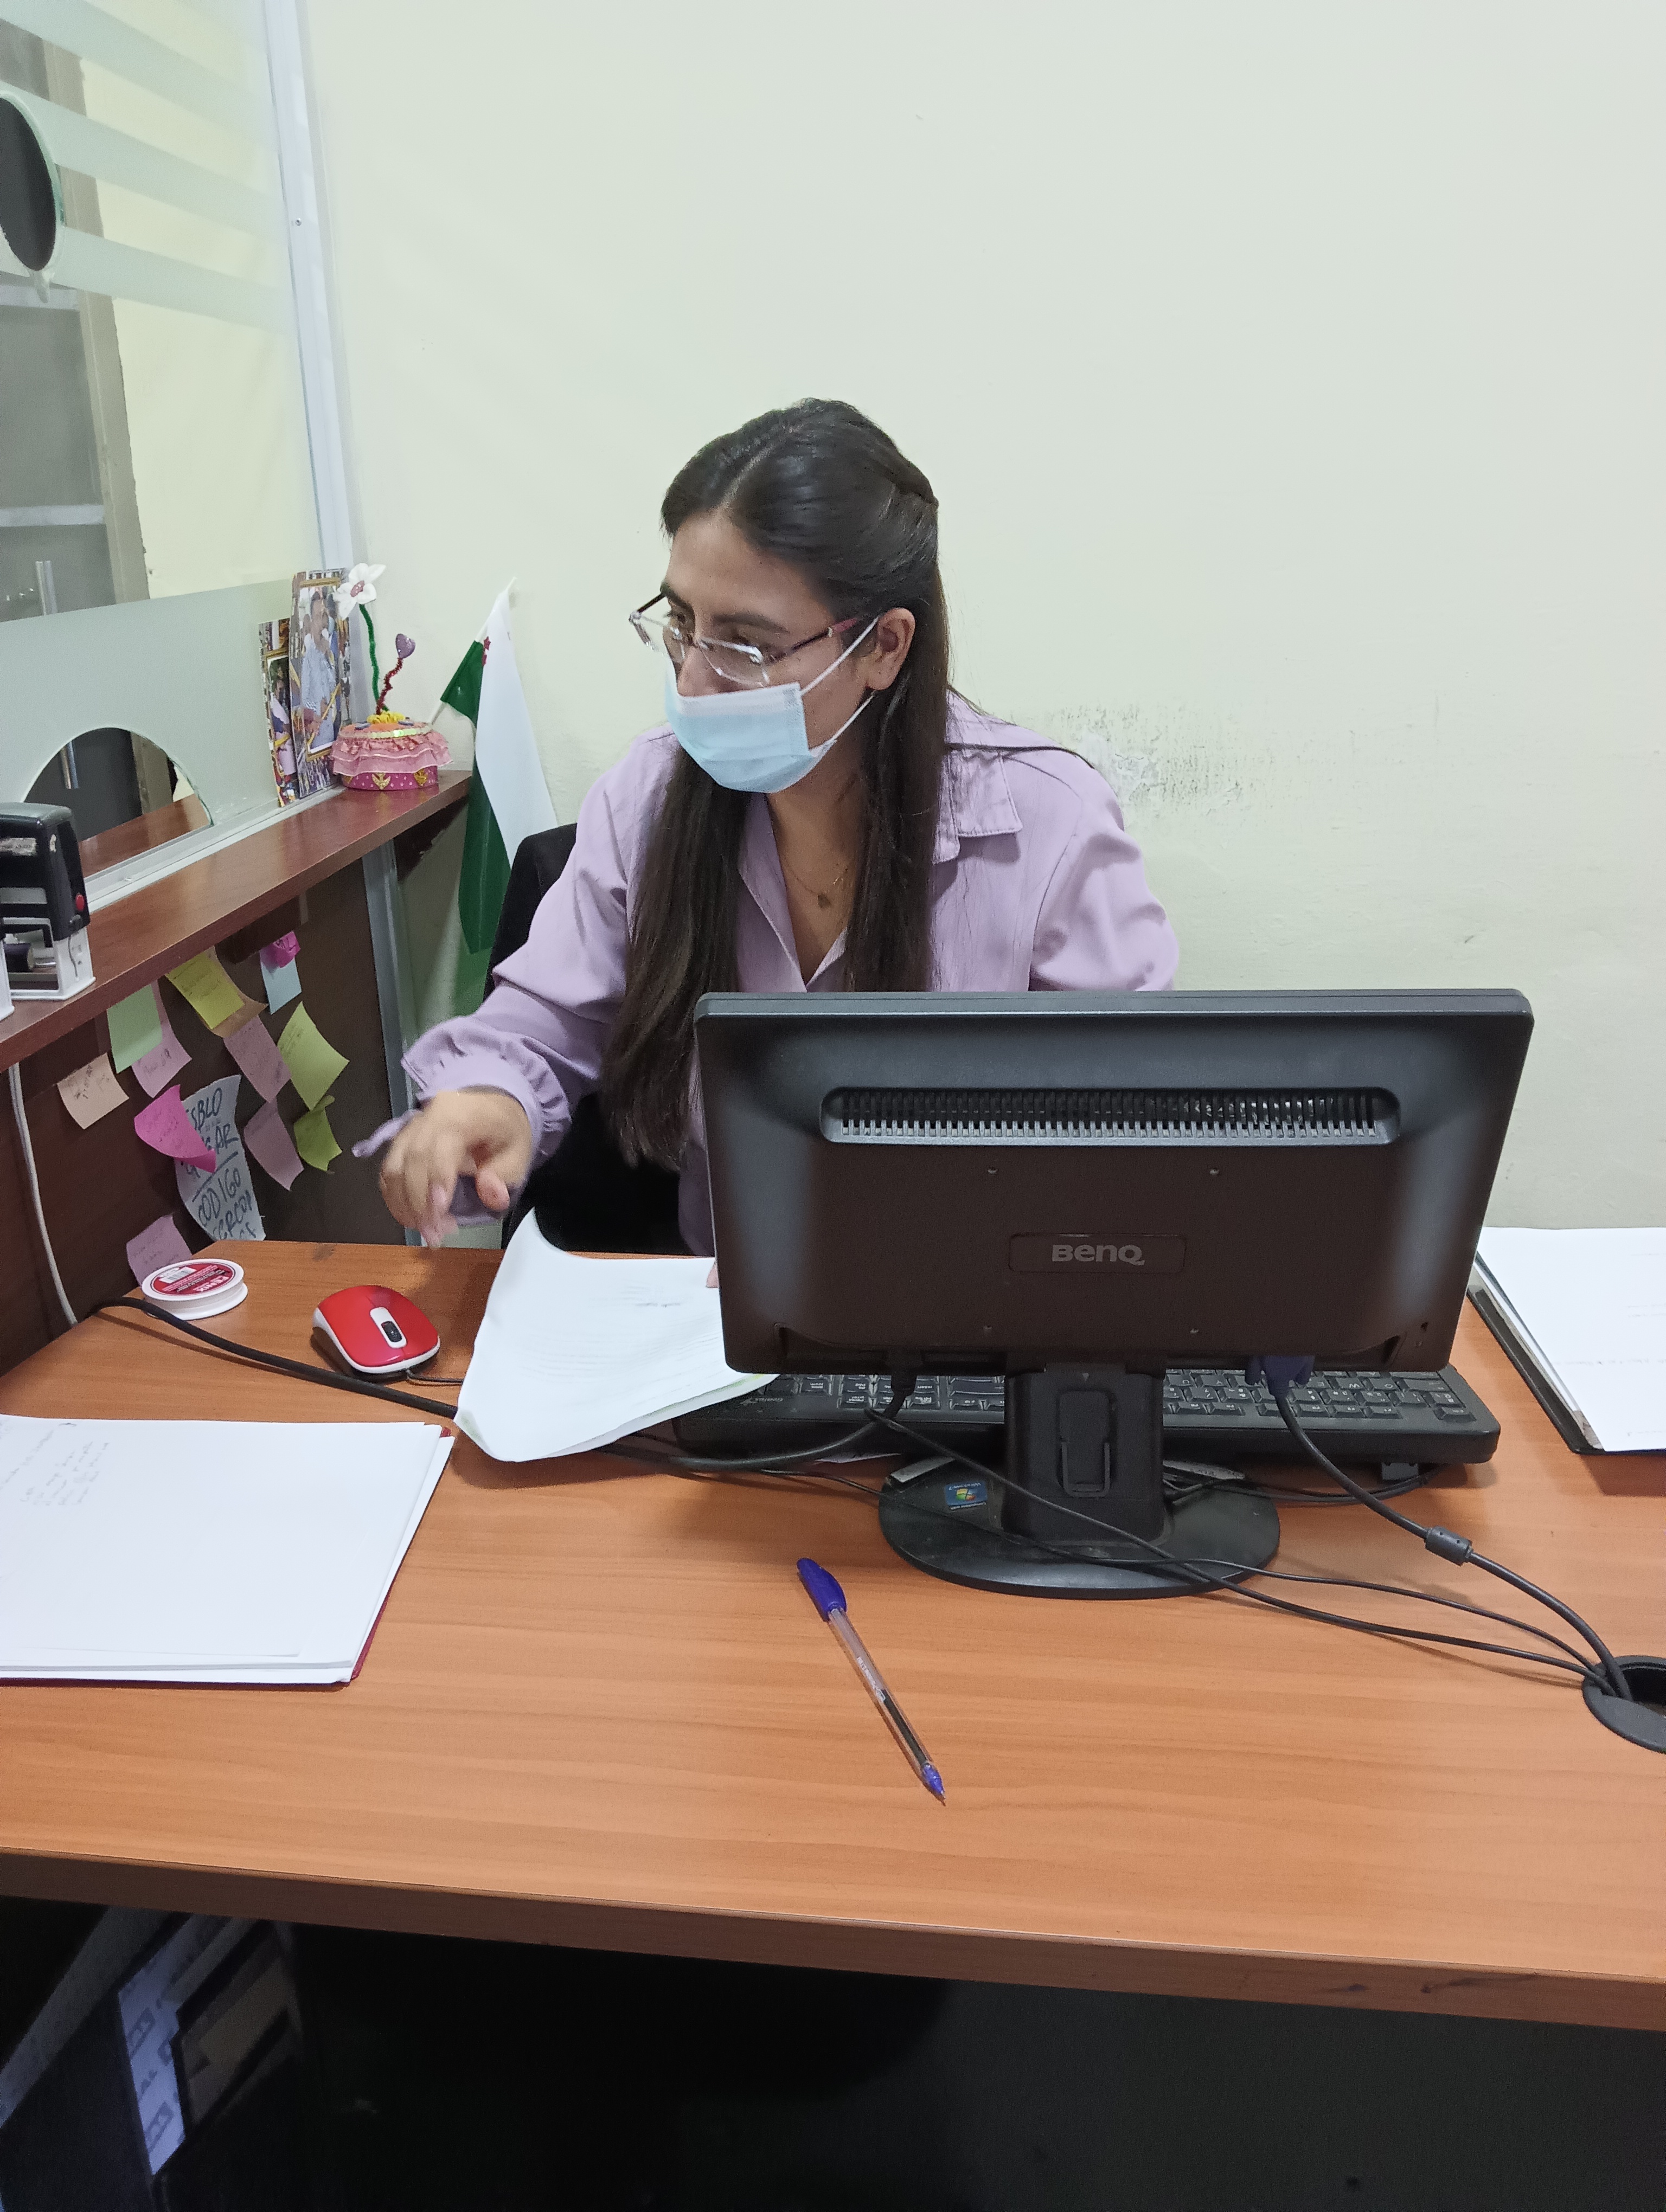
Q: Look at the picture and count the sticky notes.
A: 13